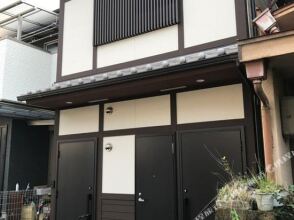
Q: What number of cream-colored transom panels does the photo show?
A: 3